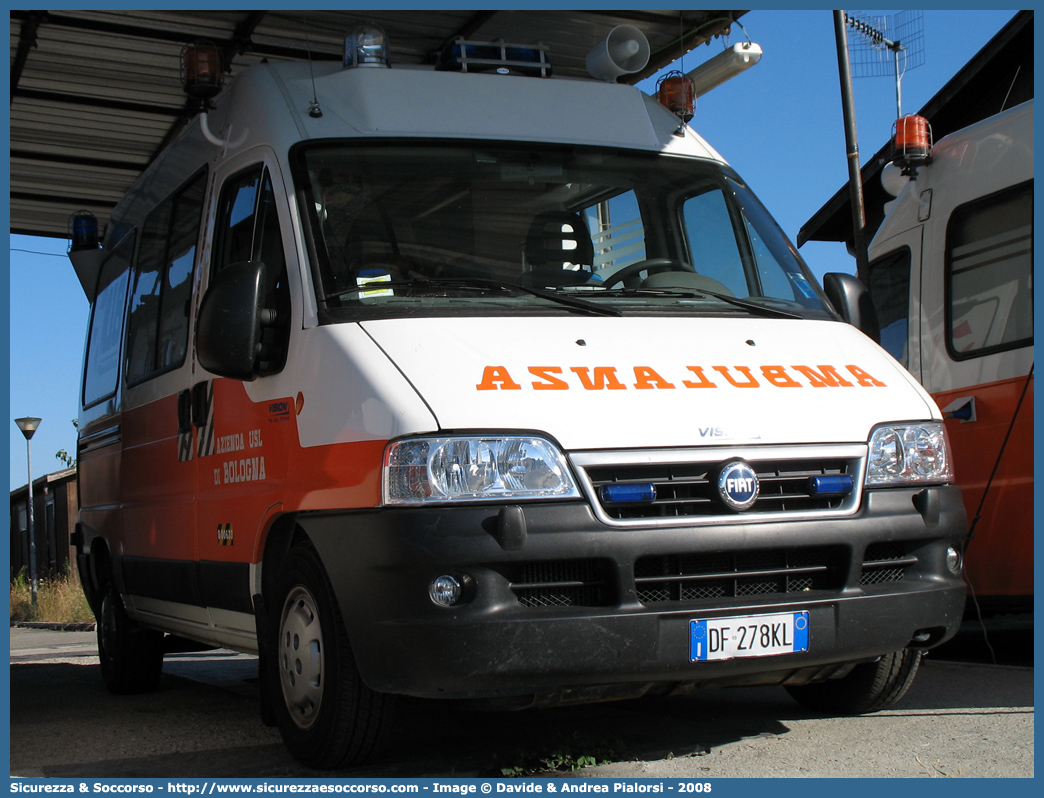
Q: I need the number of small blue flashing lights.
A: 2